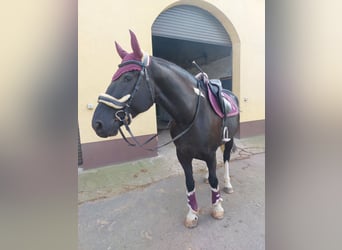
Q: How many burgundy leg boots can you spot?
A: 2